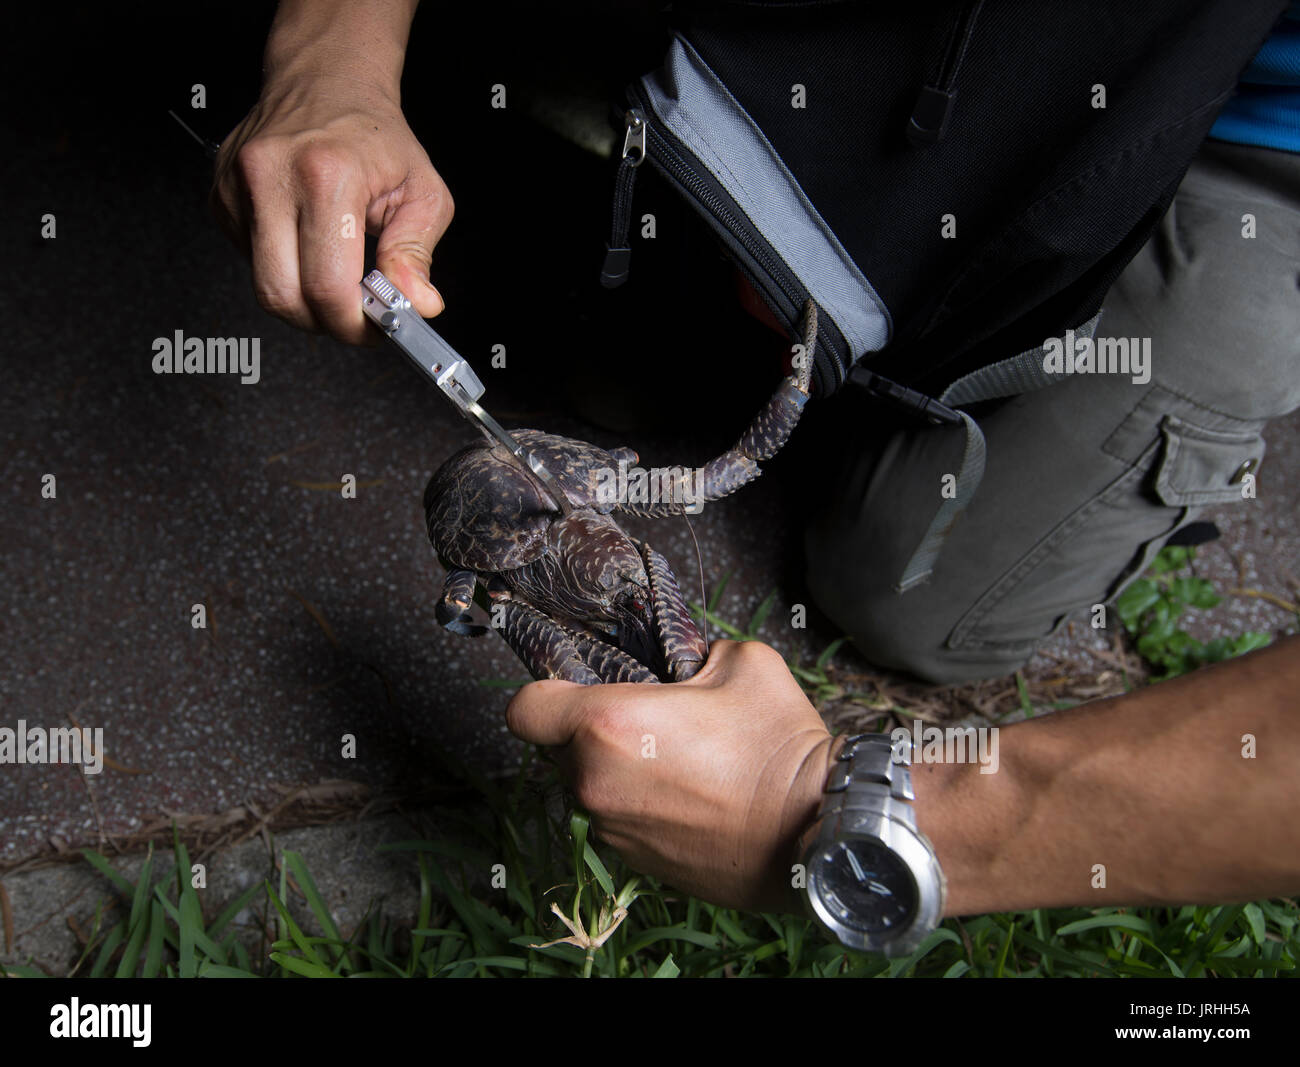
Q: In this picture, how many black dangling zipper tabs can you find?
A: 2